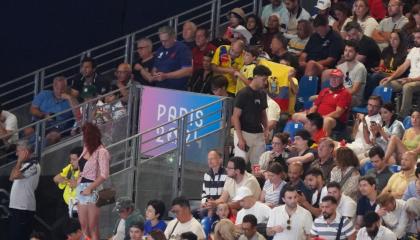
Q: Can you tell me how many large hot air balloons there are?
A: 0